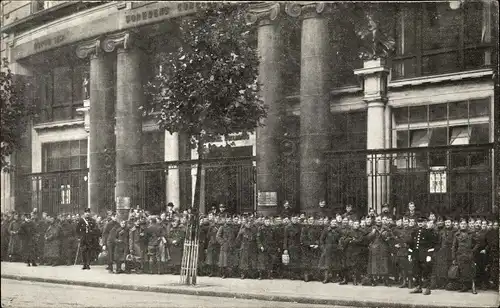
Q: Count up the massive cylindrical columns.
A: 4